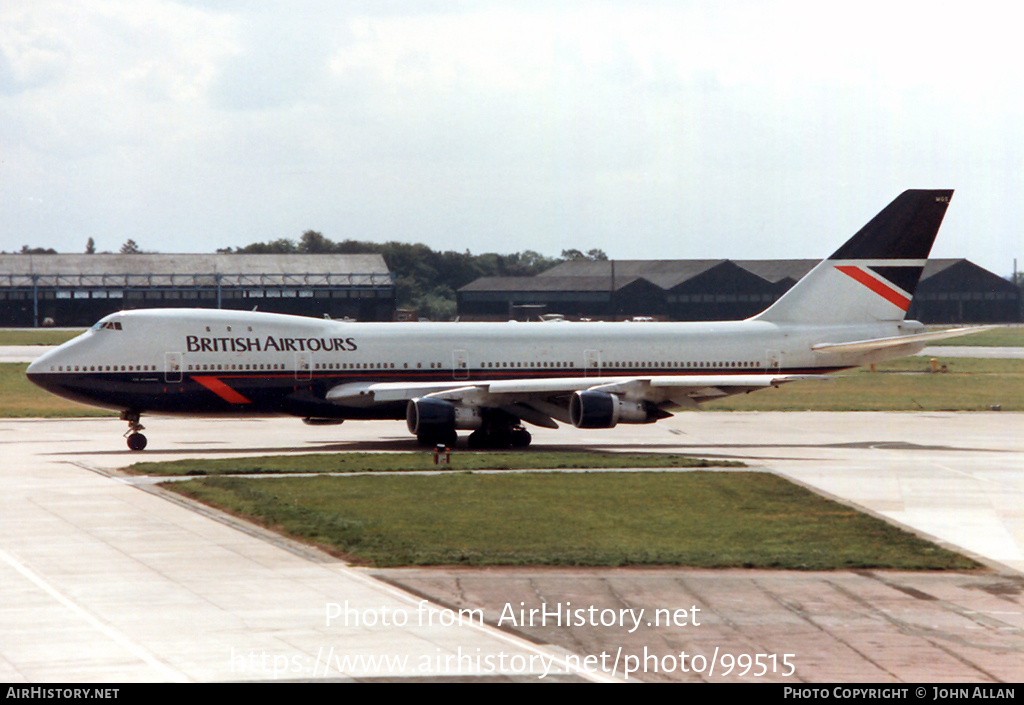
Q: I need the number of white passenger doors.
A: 5